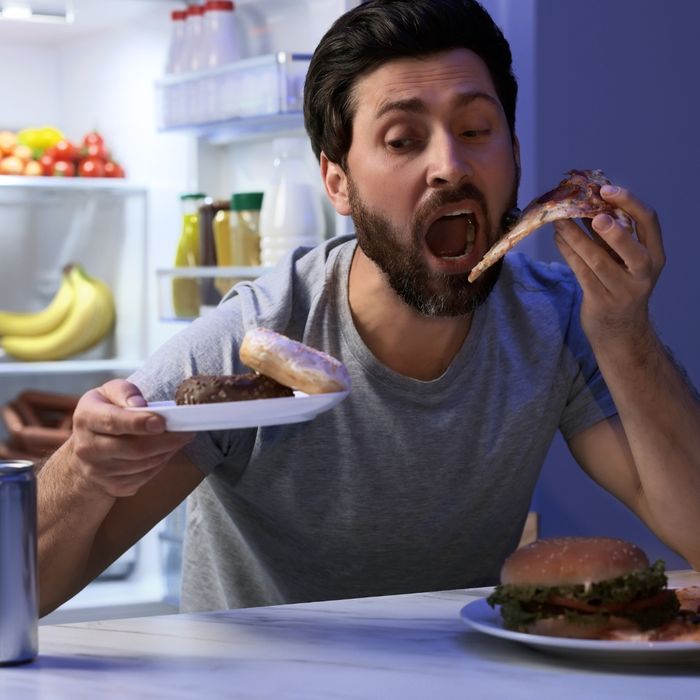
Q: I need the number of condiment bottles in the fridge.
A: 4